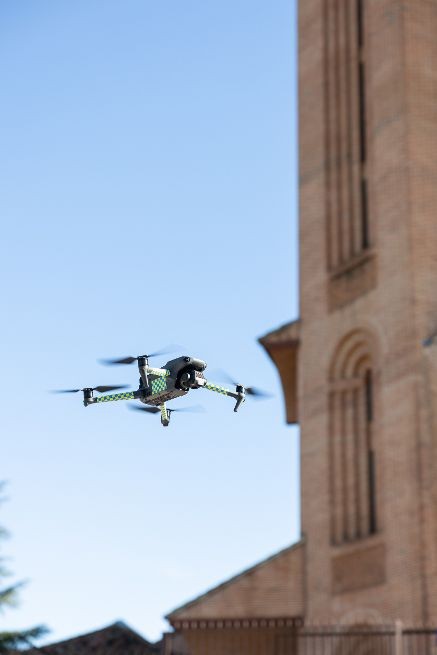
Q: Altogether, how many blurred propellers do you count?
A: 4